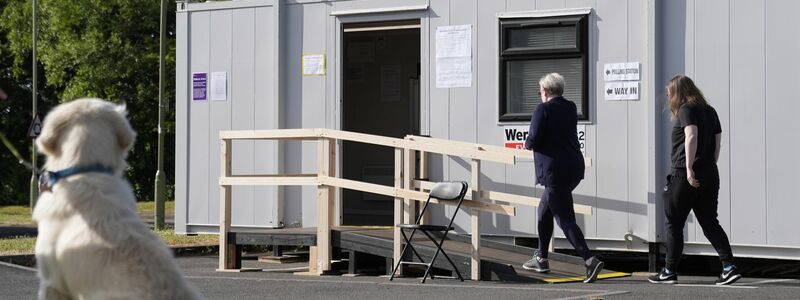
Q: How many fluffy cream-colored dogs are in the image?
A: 1